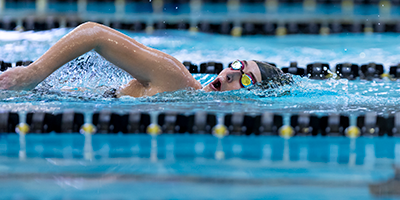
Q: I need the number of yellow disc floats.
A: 6